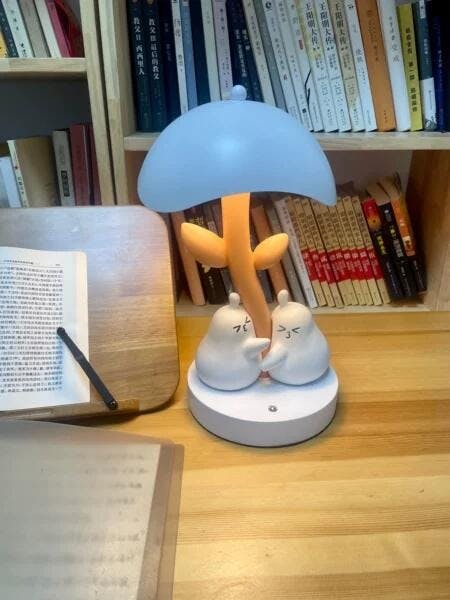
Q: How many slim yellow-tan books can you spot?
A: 9